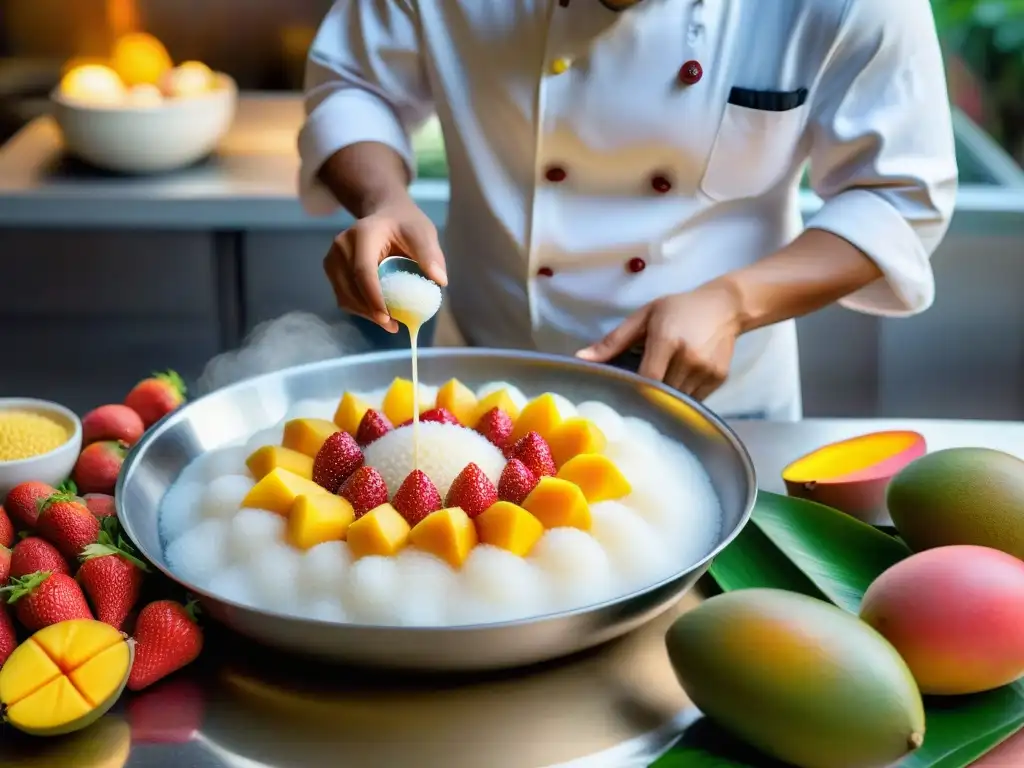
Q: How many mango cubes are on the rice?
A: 15